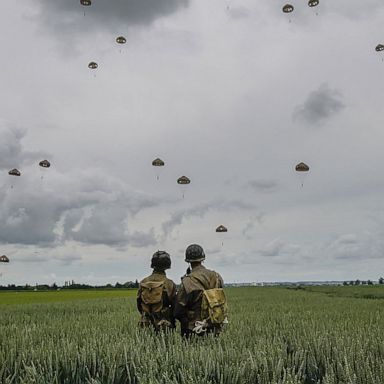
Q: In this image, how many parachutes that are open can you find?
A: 13